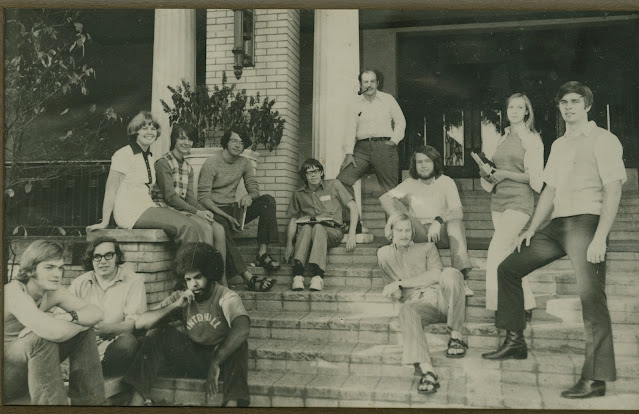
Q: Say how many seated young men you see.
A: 7